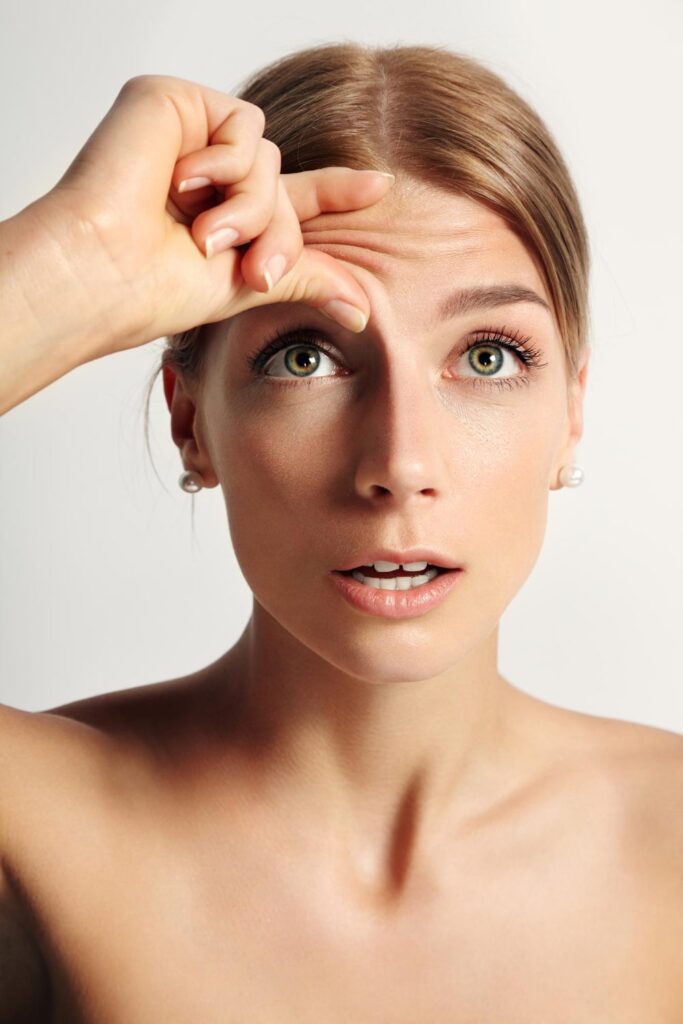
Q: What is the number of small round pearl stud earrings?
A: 2